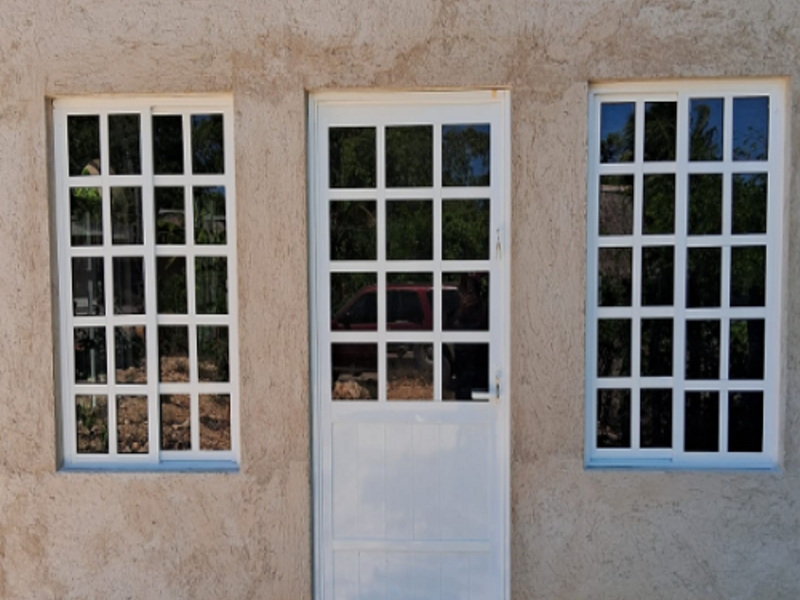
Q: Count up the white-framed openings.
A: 3